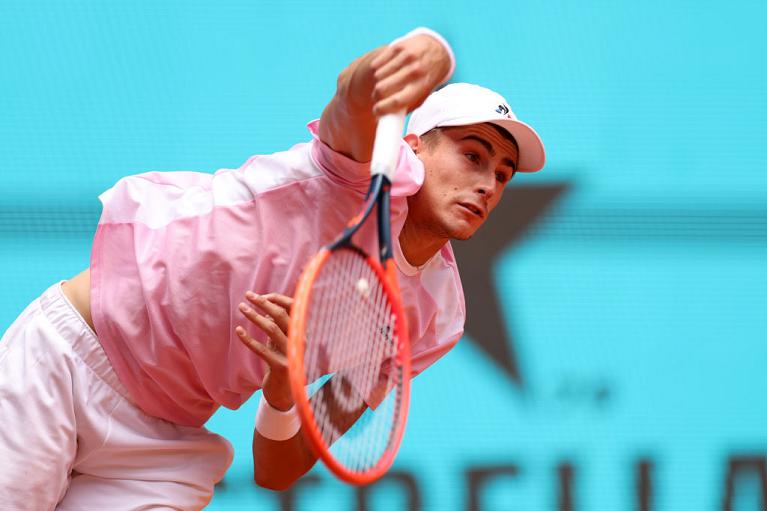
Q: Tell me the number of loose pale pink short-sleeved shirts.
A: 1